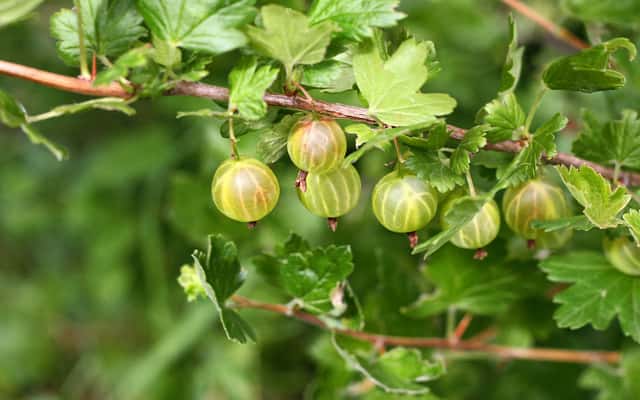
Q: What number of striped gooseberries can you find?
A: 7